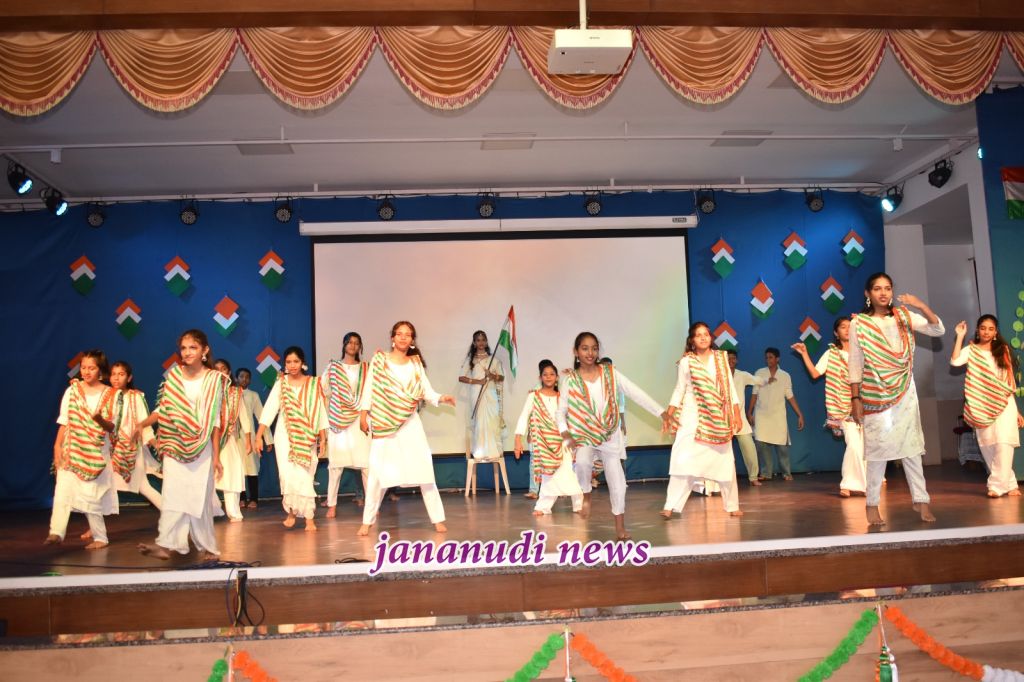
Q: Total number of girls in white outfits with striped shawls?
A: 13